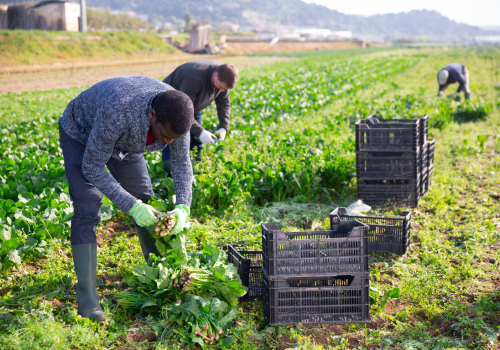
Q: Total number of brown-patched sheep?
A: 0